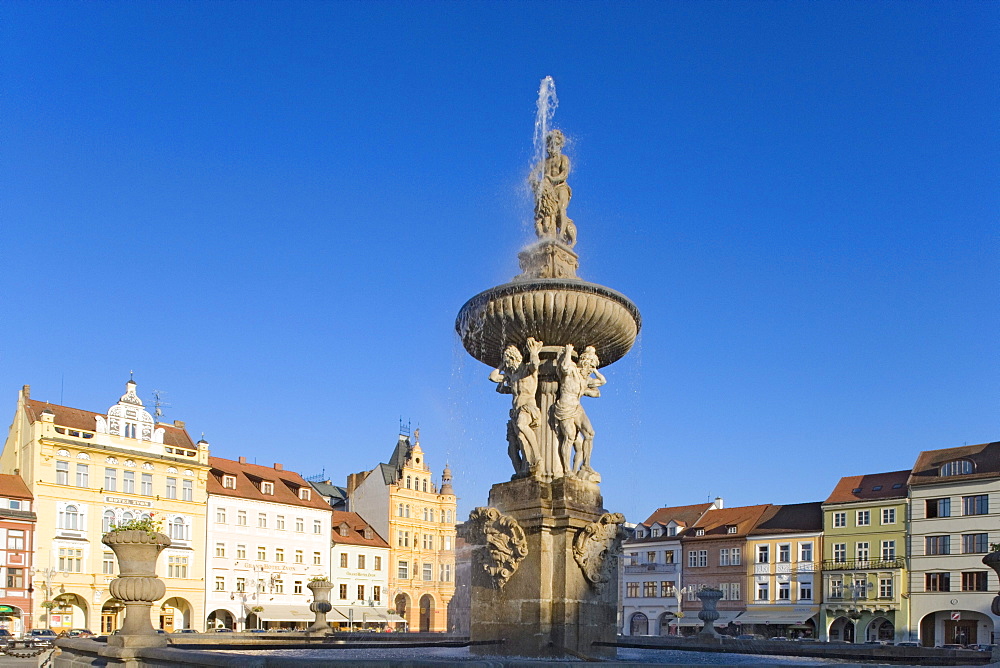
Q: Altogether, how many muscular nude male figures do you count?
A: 3